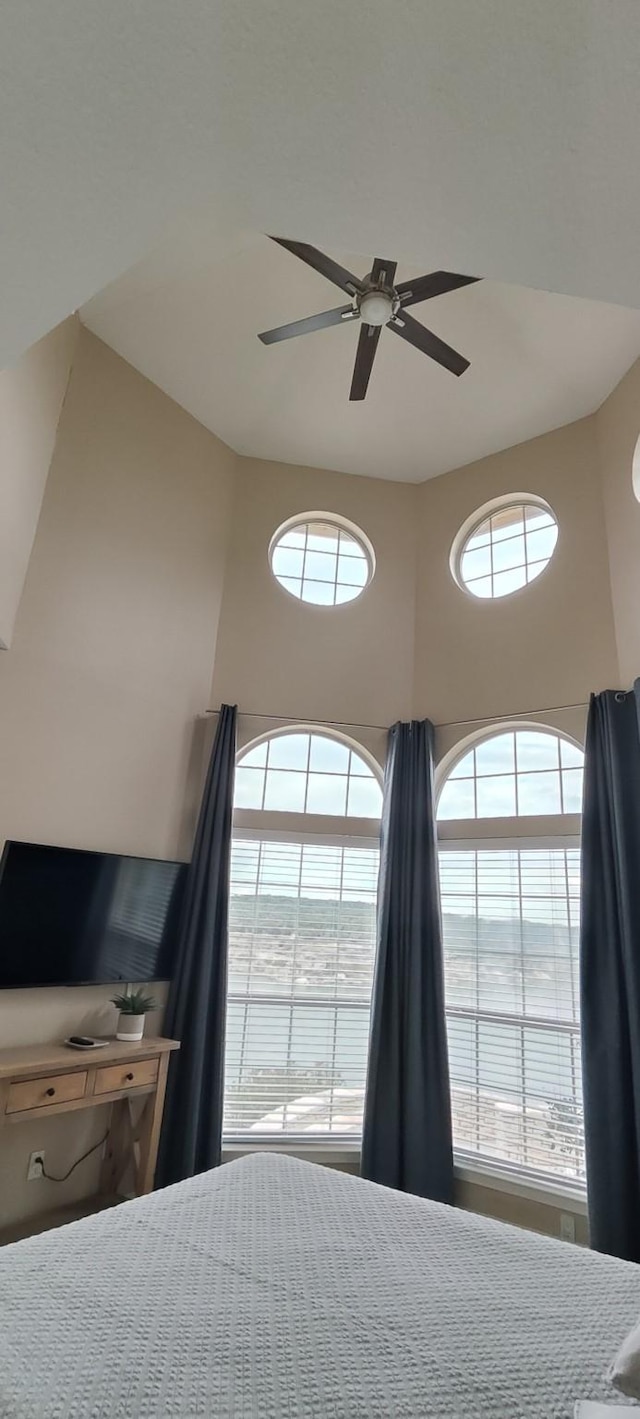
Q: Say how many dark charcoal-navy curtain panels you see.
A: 3